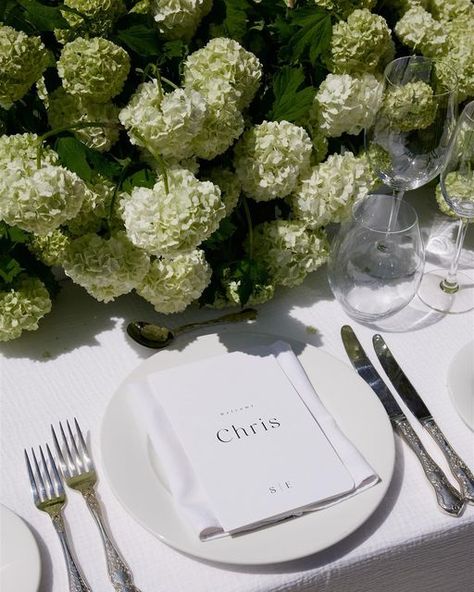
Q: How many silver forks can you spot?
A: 2